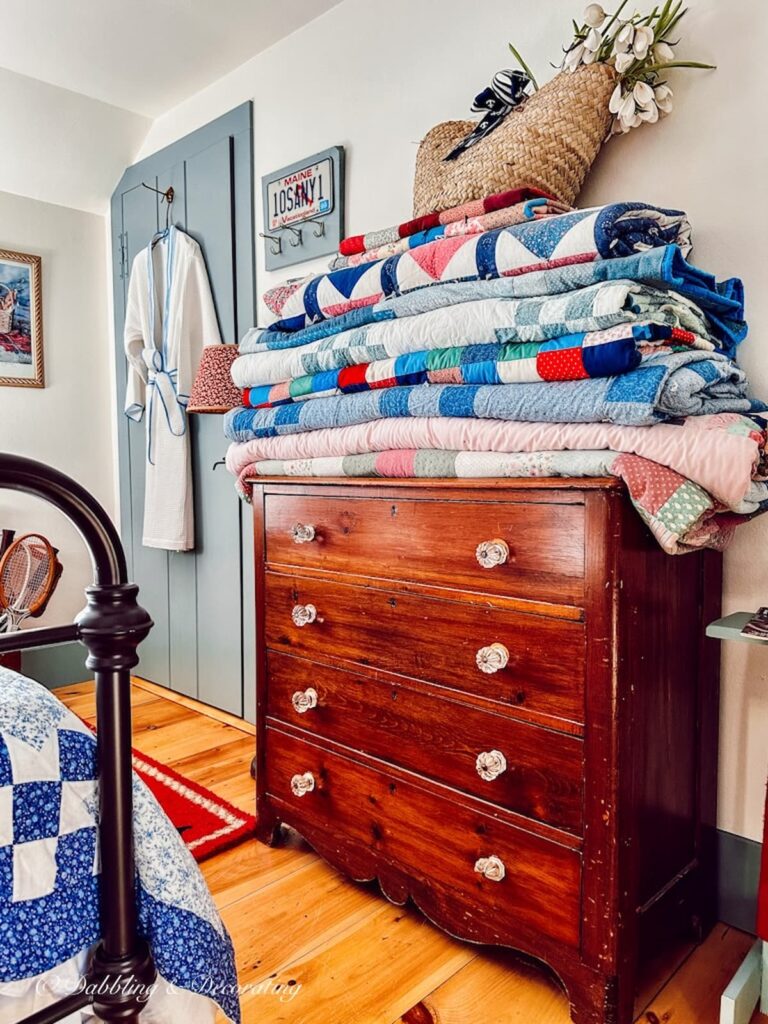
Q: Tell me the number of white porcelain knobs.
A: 8